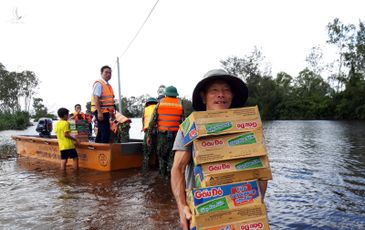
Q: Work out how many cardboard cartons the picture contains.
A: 5